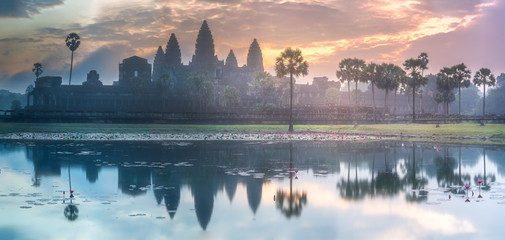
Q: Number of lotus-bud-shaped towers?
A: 5